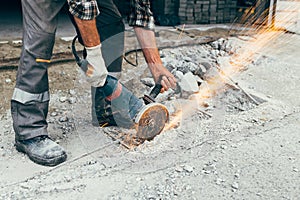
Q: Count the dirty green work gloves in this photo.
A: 0